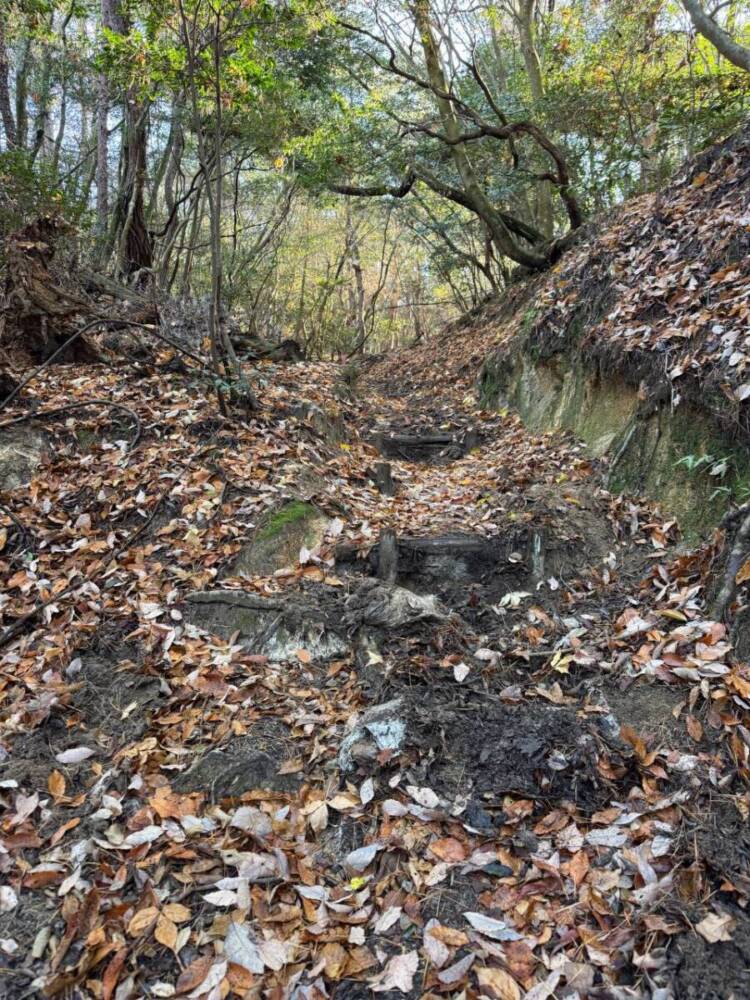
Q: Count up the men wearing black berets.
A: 0